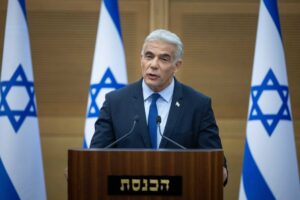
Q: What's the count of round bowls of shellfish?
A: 0